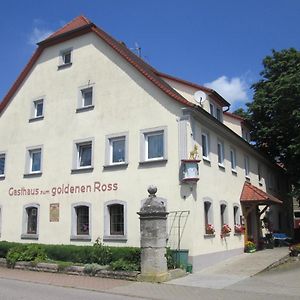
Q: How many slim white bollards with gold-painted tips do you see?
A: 0